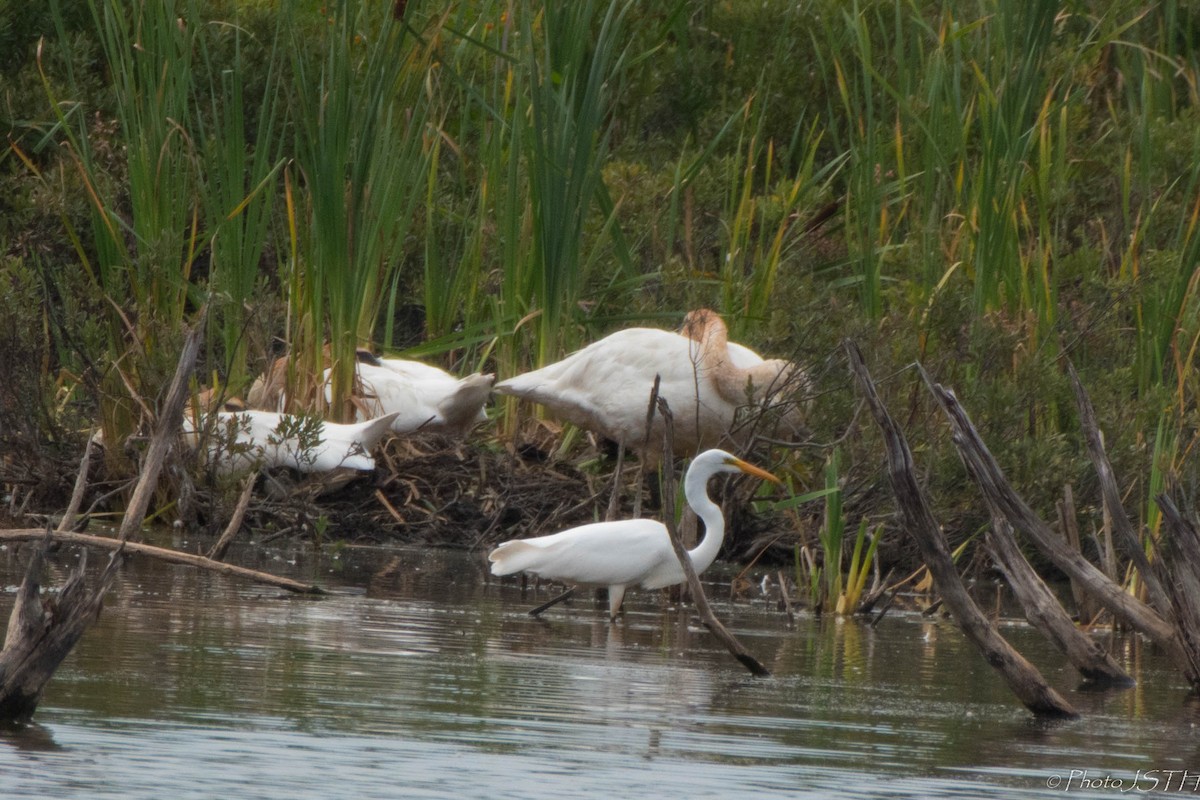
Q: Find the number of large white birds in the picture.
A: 4